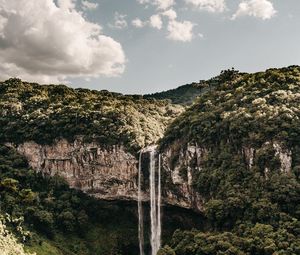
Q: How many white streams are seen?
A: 3